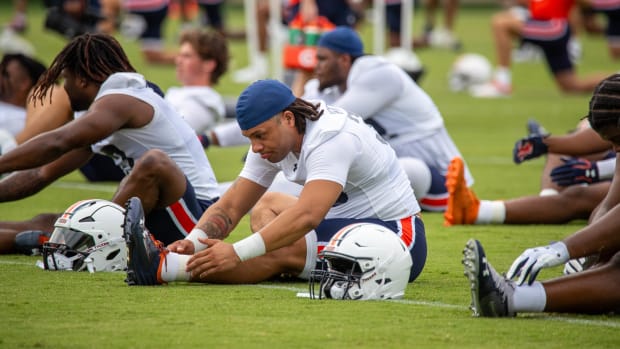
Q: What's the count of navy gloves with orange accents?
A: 2